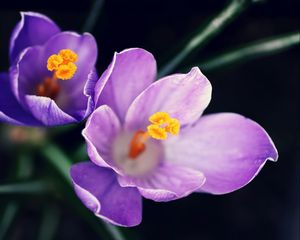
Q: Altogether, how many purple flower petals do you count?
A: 12